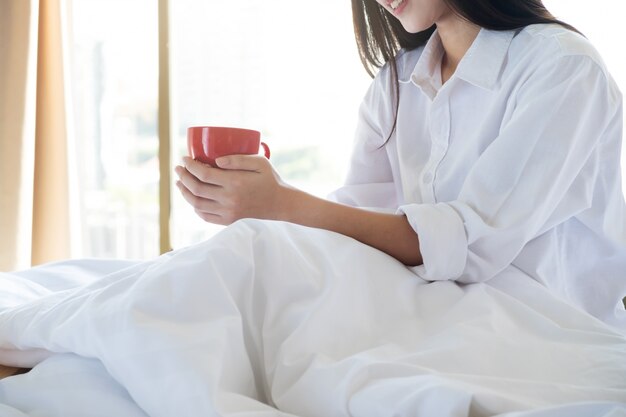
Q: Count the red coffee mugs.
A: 1